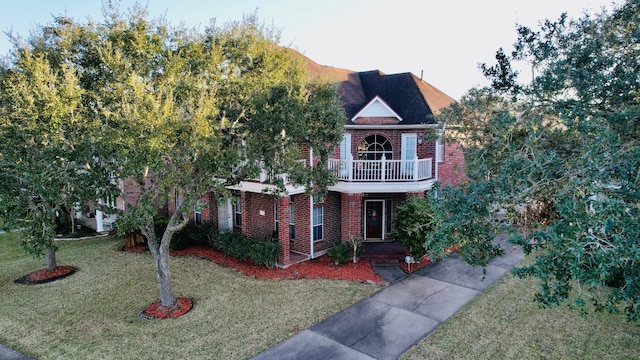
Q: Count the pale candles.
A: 0